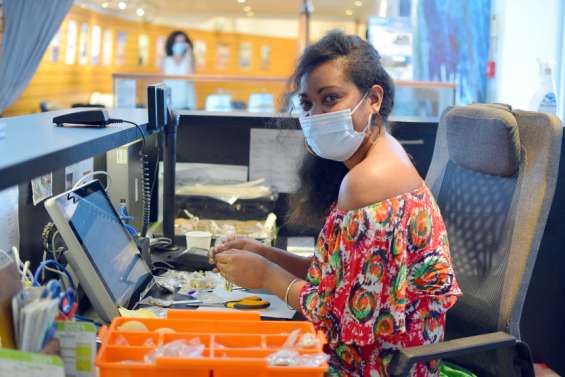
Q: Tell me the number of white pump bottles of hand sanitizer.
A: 1